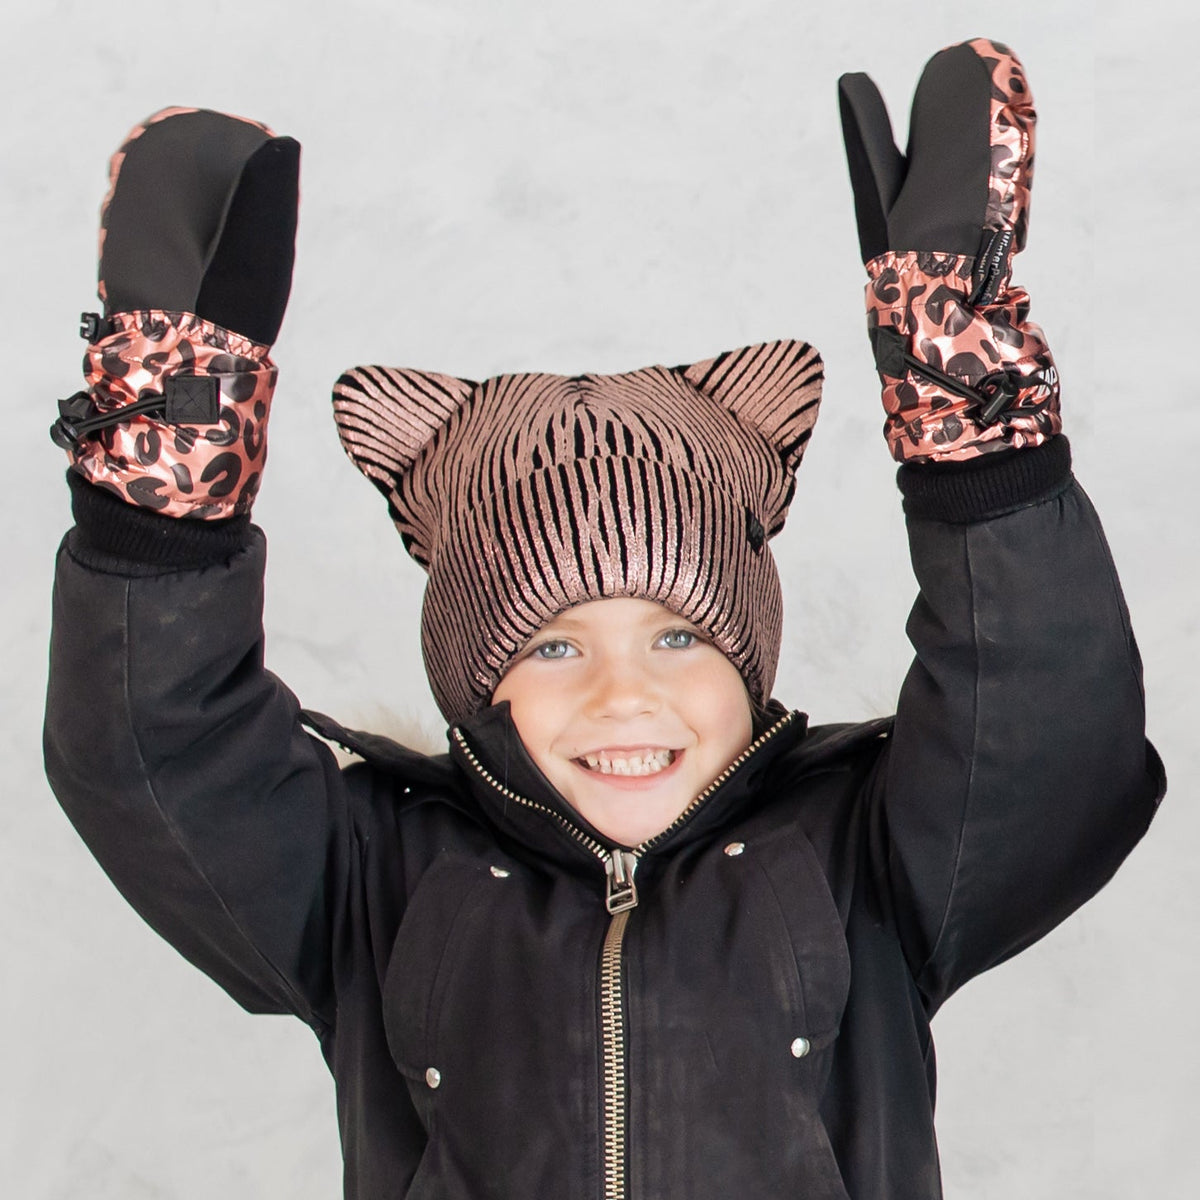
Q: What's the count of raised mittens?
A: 2